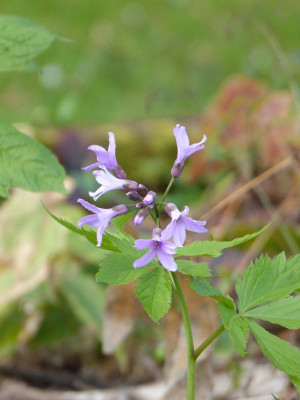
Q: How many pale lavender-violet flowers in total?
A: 6